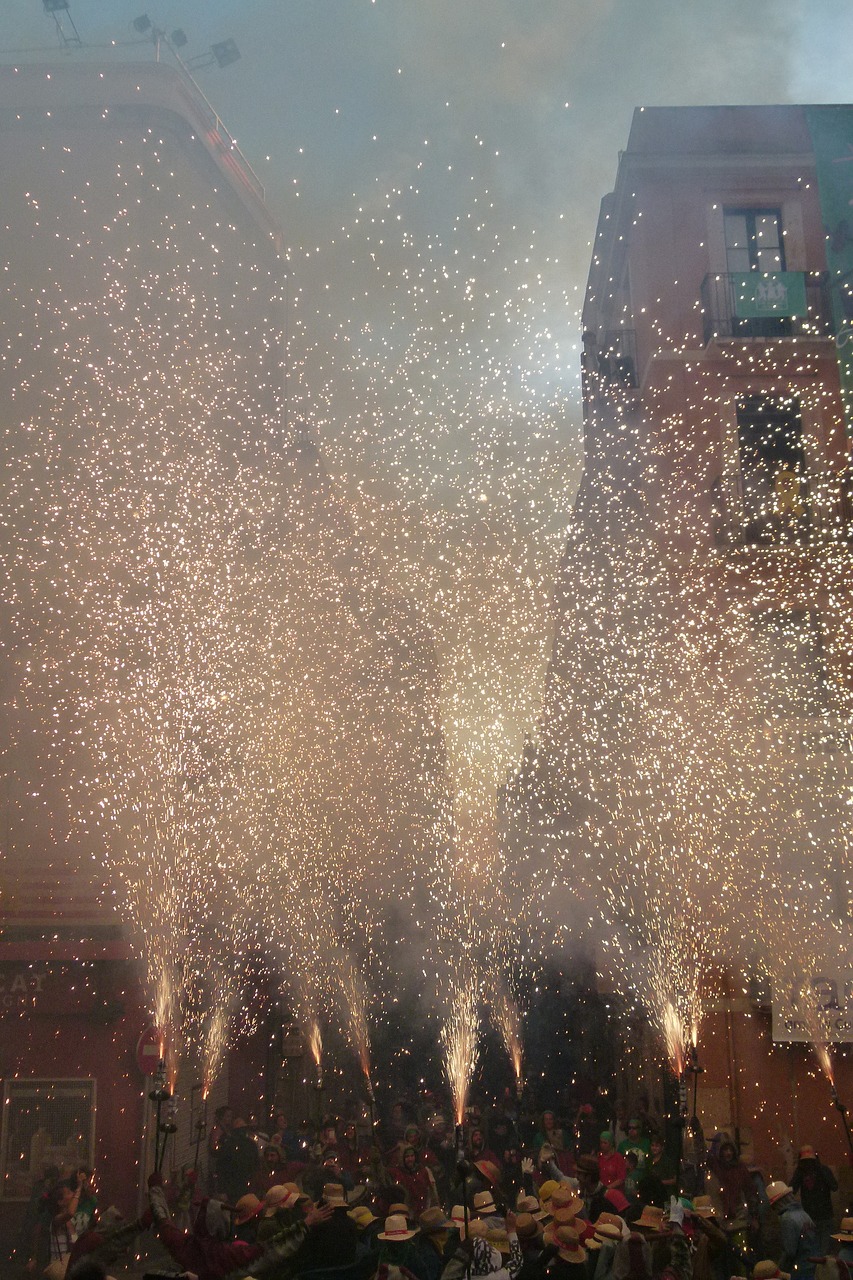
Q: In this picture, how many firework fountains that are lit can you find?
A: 10